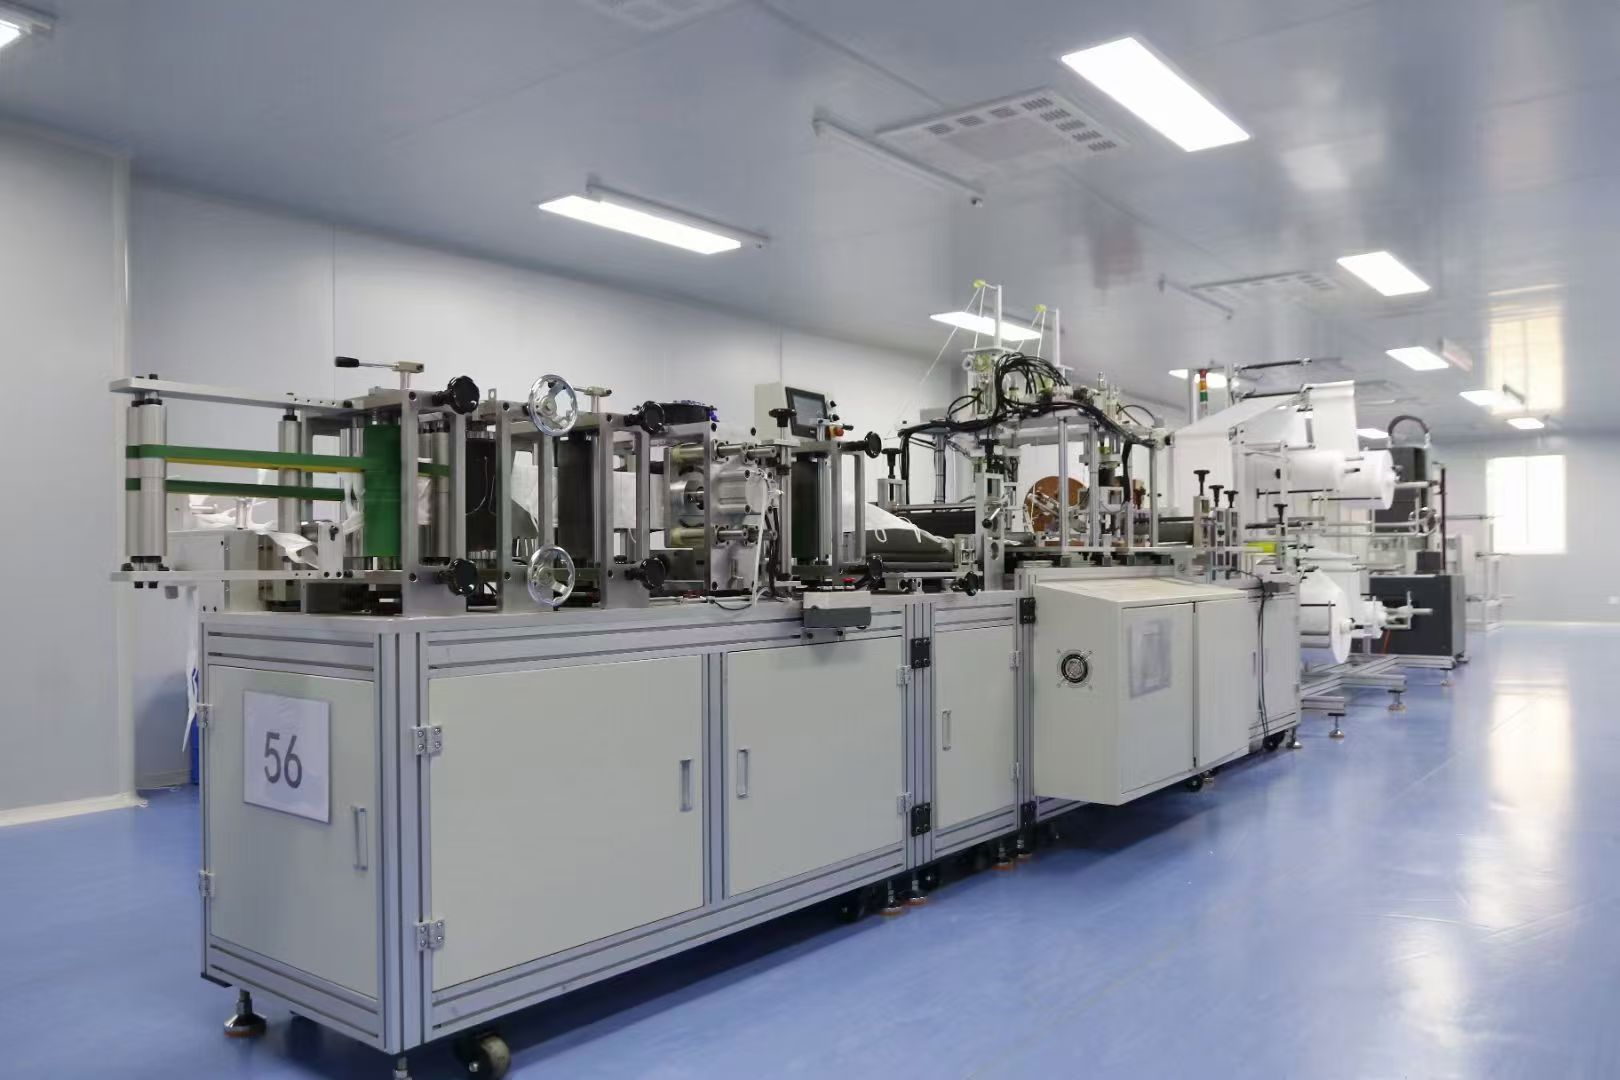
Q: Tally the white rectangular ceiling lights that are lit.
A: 10